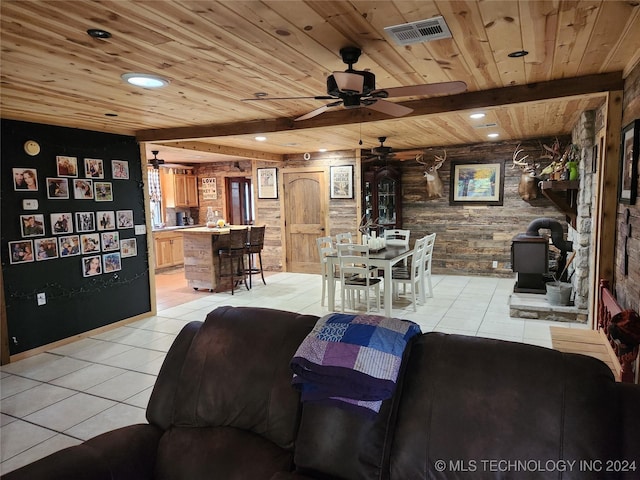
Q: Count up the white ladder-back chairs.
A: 6